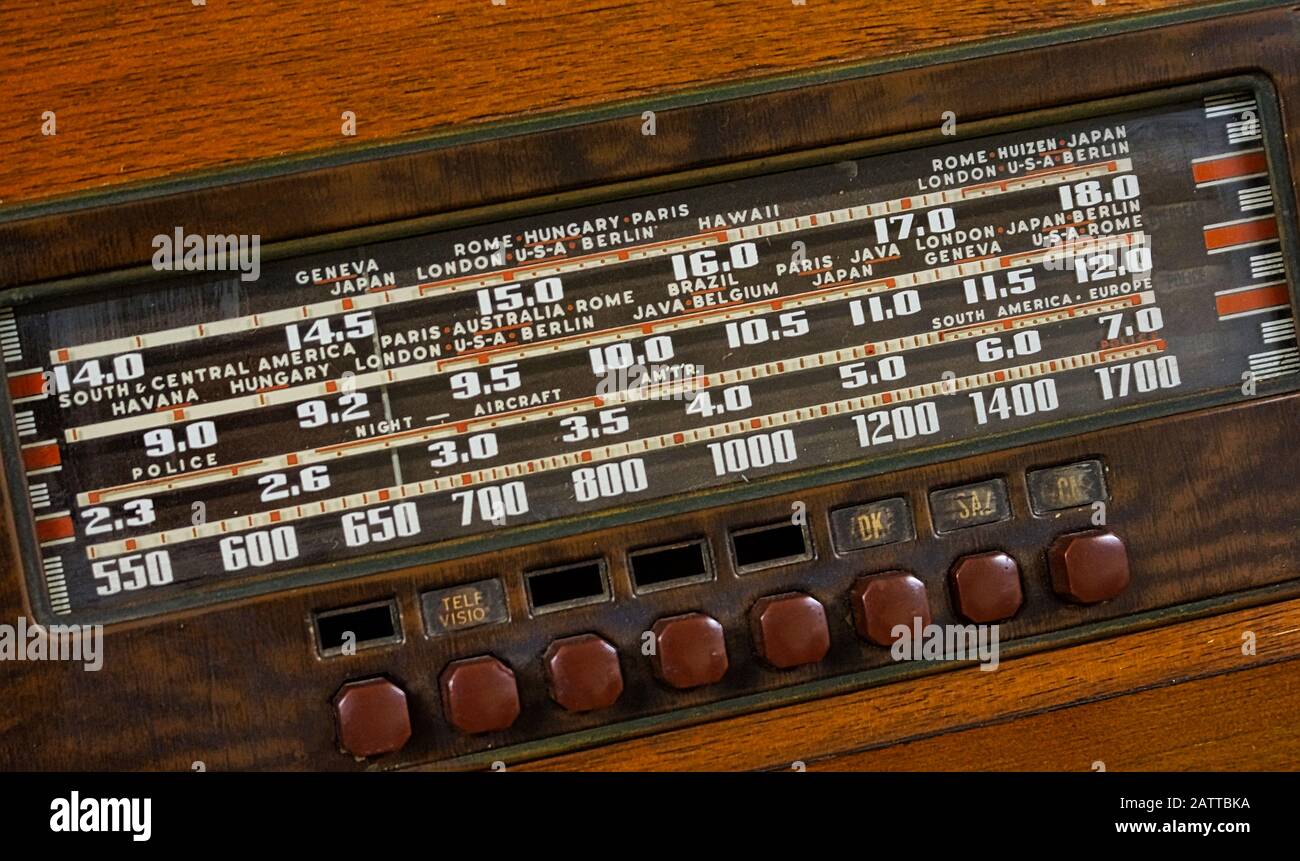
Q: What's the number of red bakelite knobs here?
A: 8